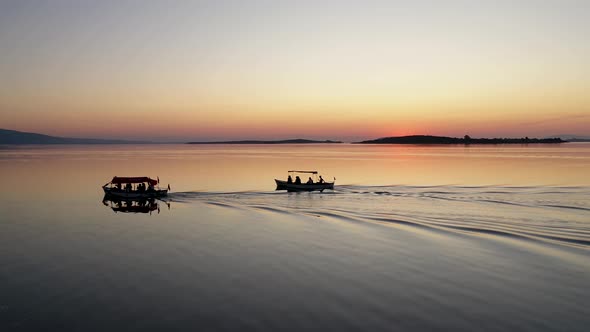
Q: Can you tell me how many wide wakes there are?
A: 2